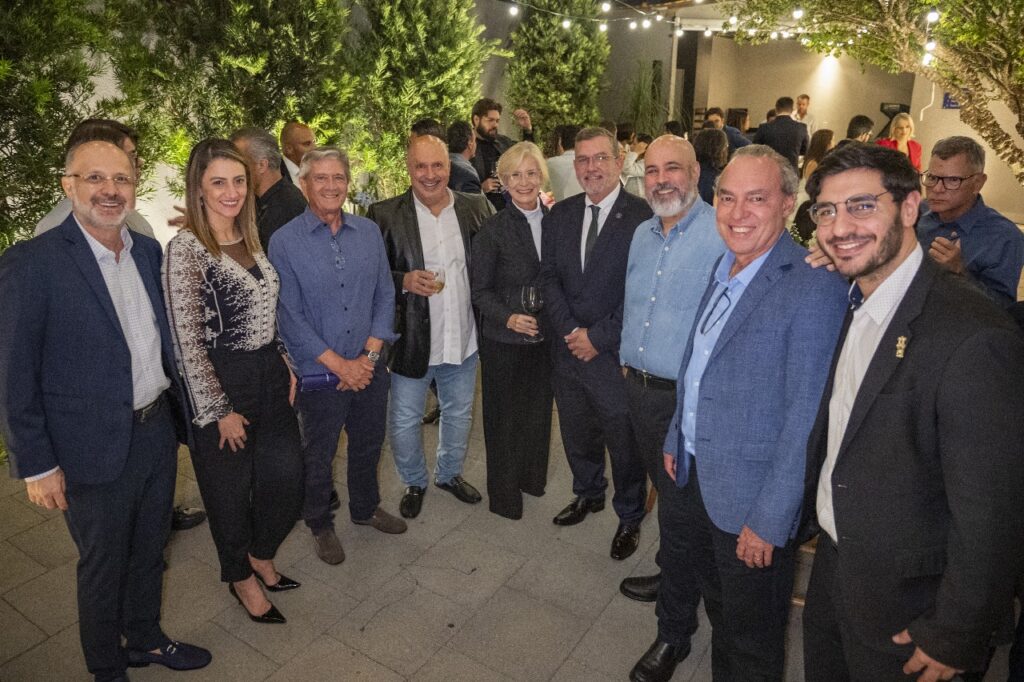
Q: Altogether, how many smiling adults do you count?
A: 9